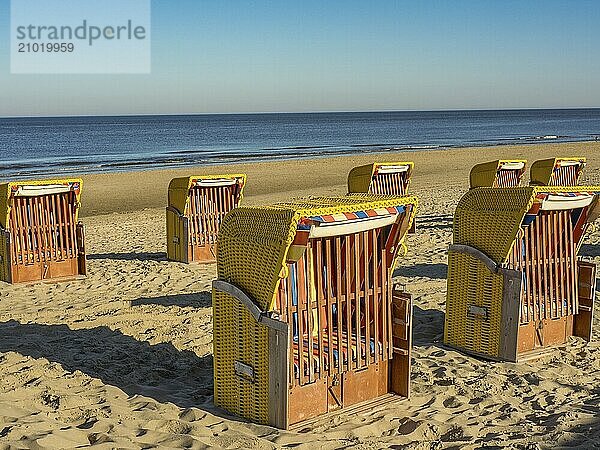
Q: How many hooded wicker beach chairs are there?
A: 7